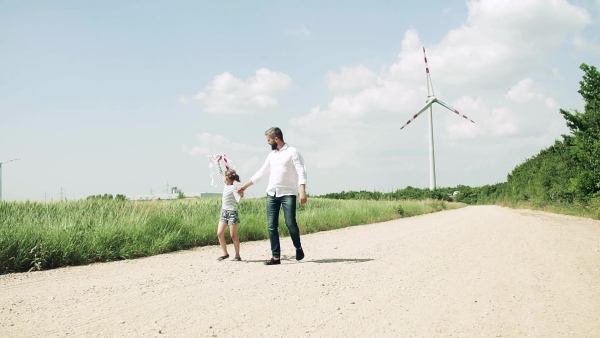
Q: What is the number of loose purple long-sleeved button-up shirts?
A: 0